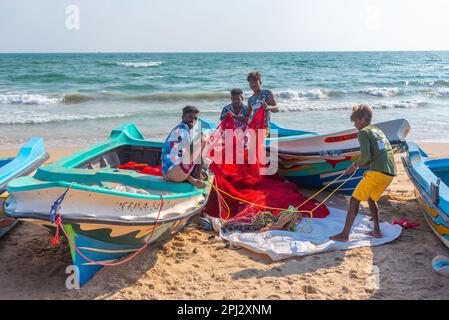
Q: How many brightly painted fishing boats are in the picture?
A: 4